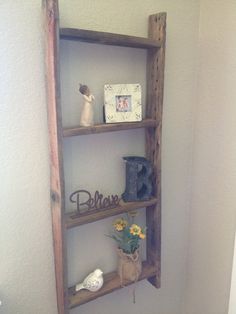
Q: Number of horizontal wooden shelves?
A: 4